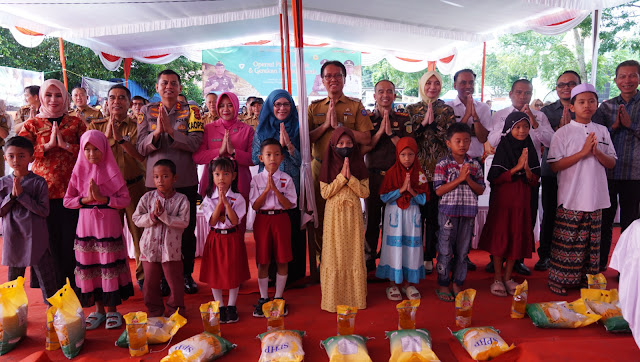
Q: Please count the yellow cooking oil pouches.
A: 9